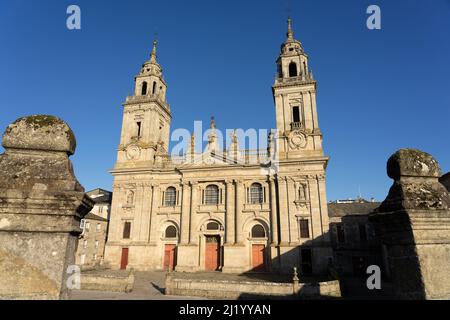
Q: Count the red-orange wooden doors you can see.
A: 4